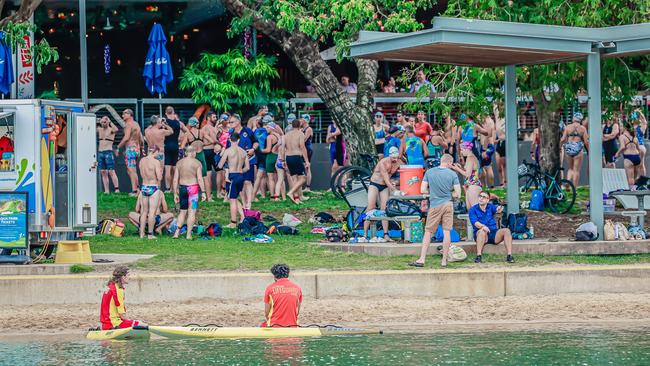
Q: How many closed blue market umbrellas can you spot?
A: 2